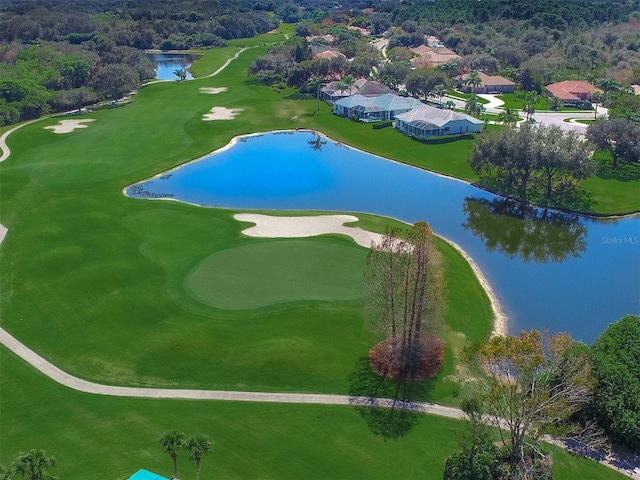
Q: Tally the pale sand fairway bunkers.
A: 3